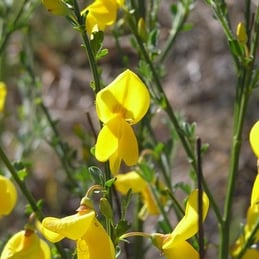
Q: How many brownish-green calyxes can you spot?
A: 3